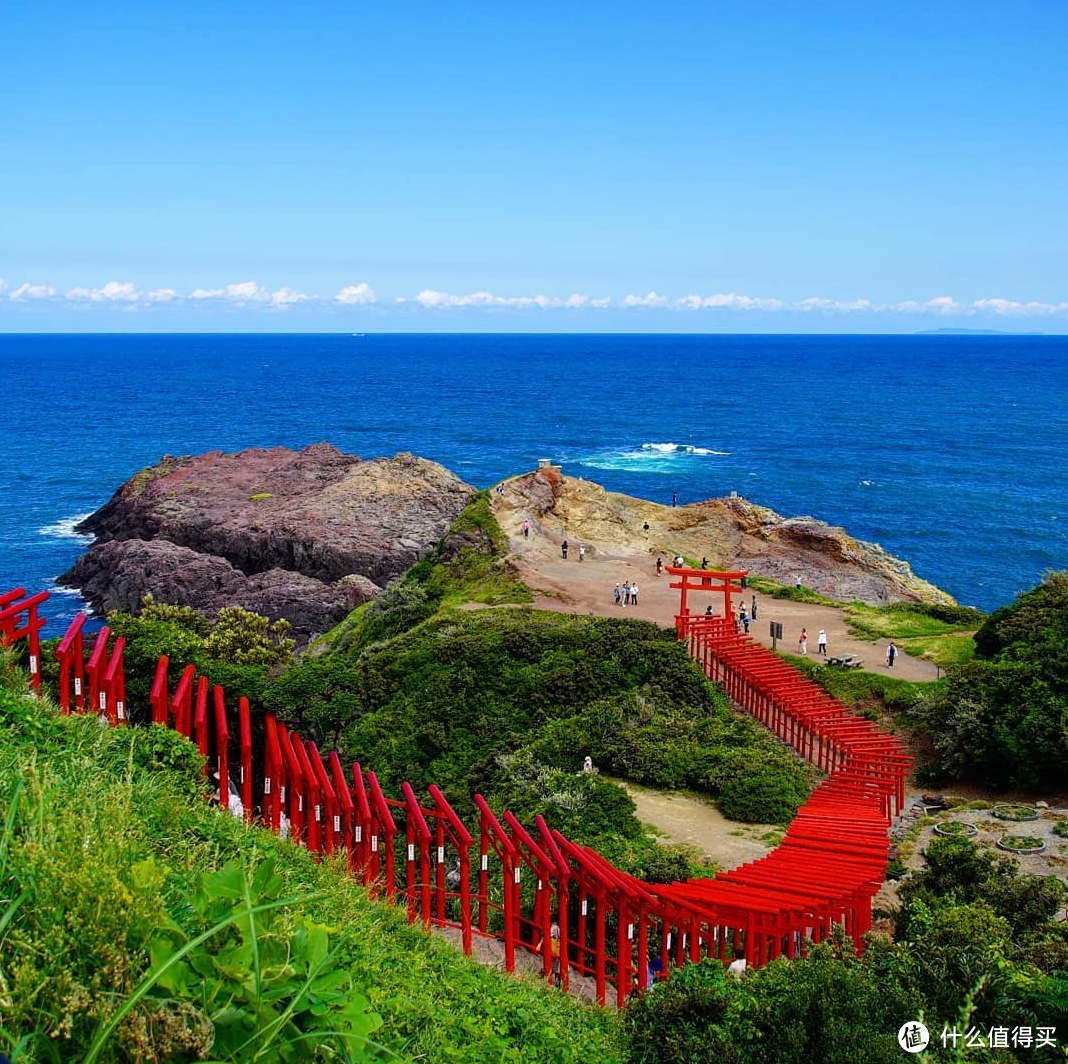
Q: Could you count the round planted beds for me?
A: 3